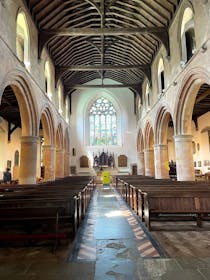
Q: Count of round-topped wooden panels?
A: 2